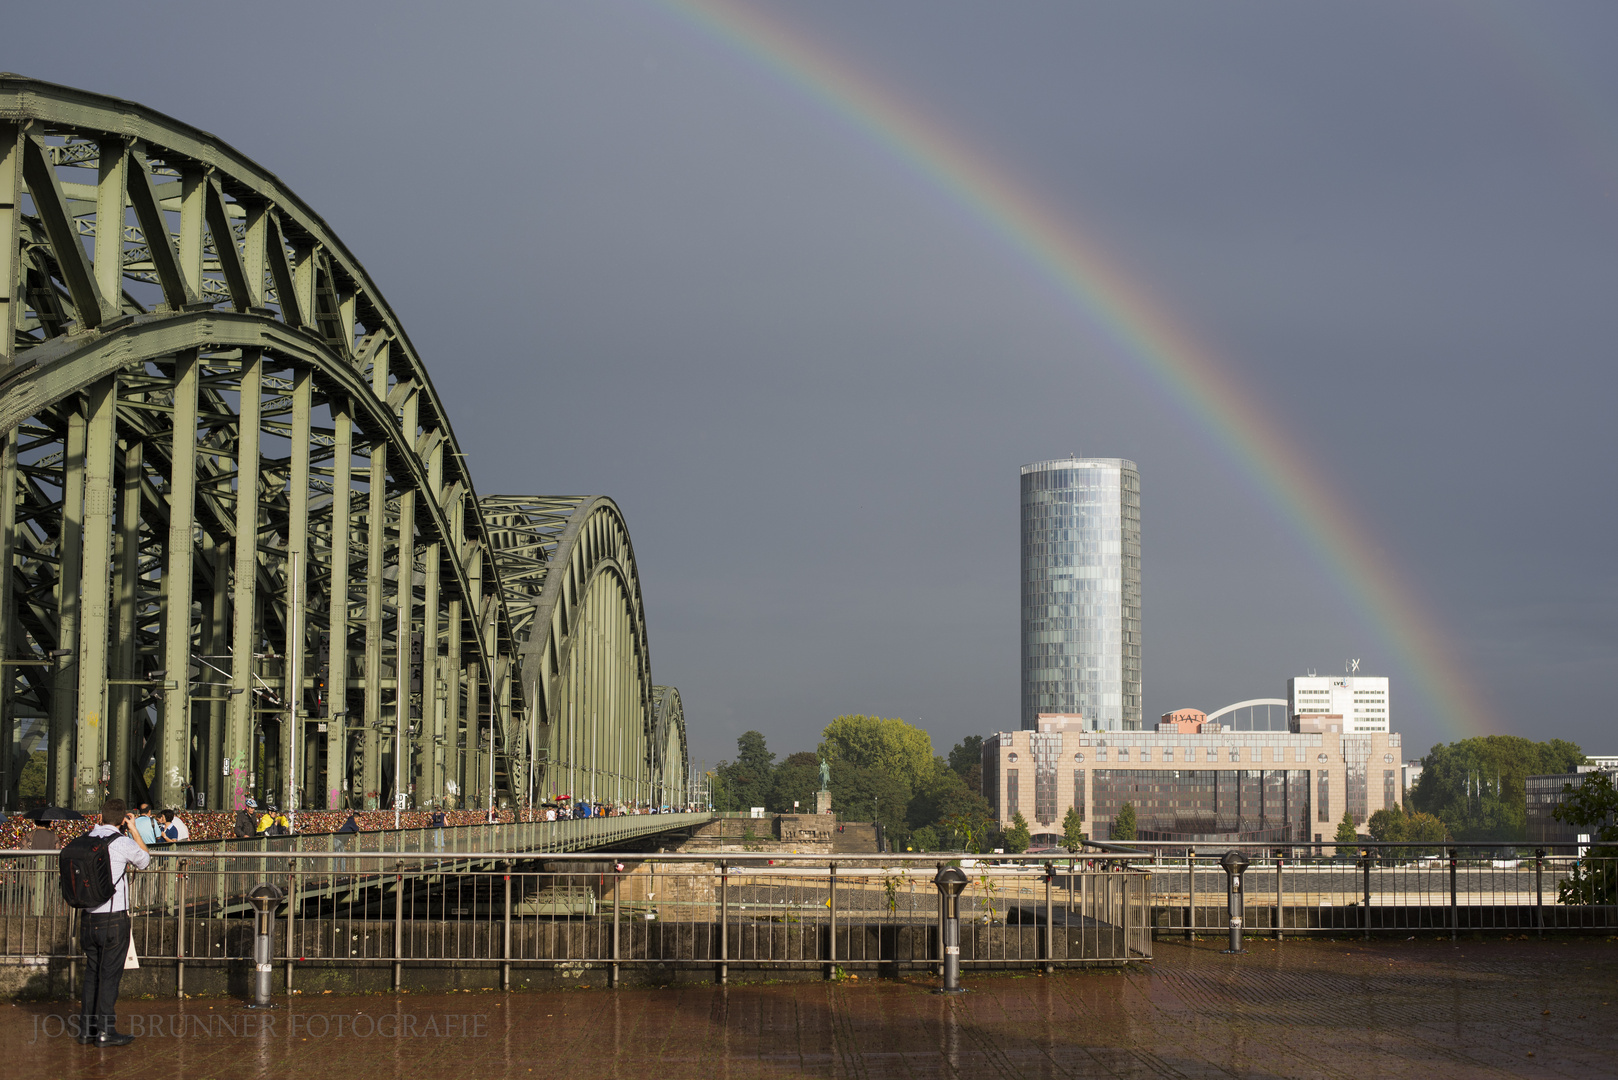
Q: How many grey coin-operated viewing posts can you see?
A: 3